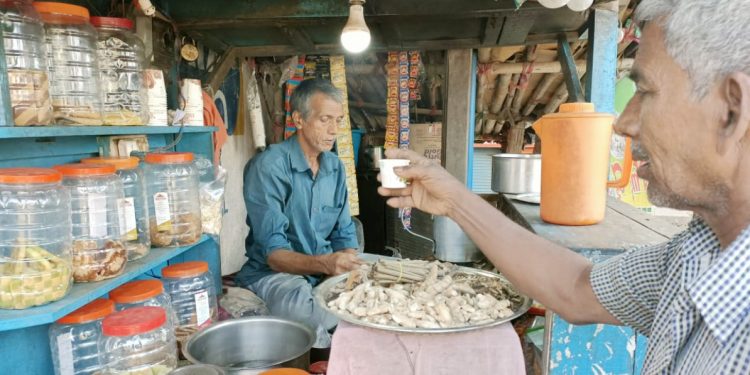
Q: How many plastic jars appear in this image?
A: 11